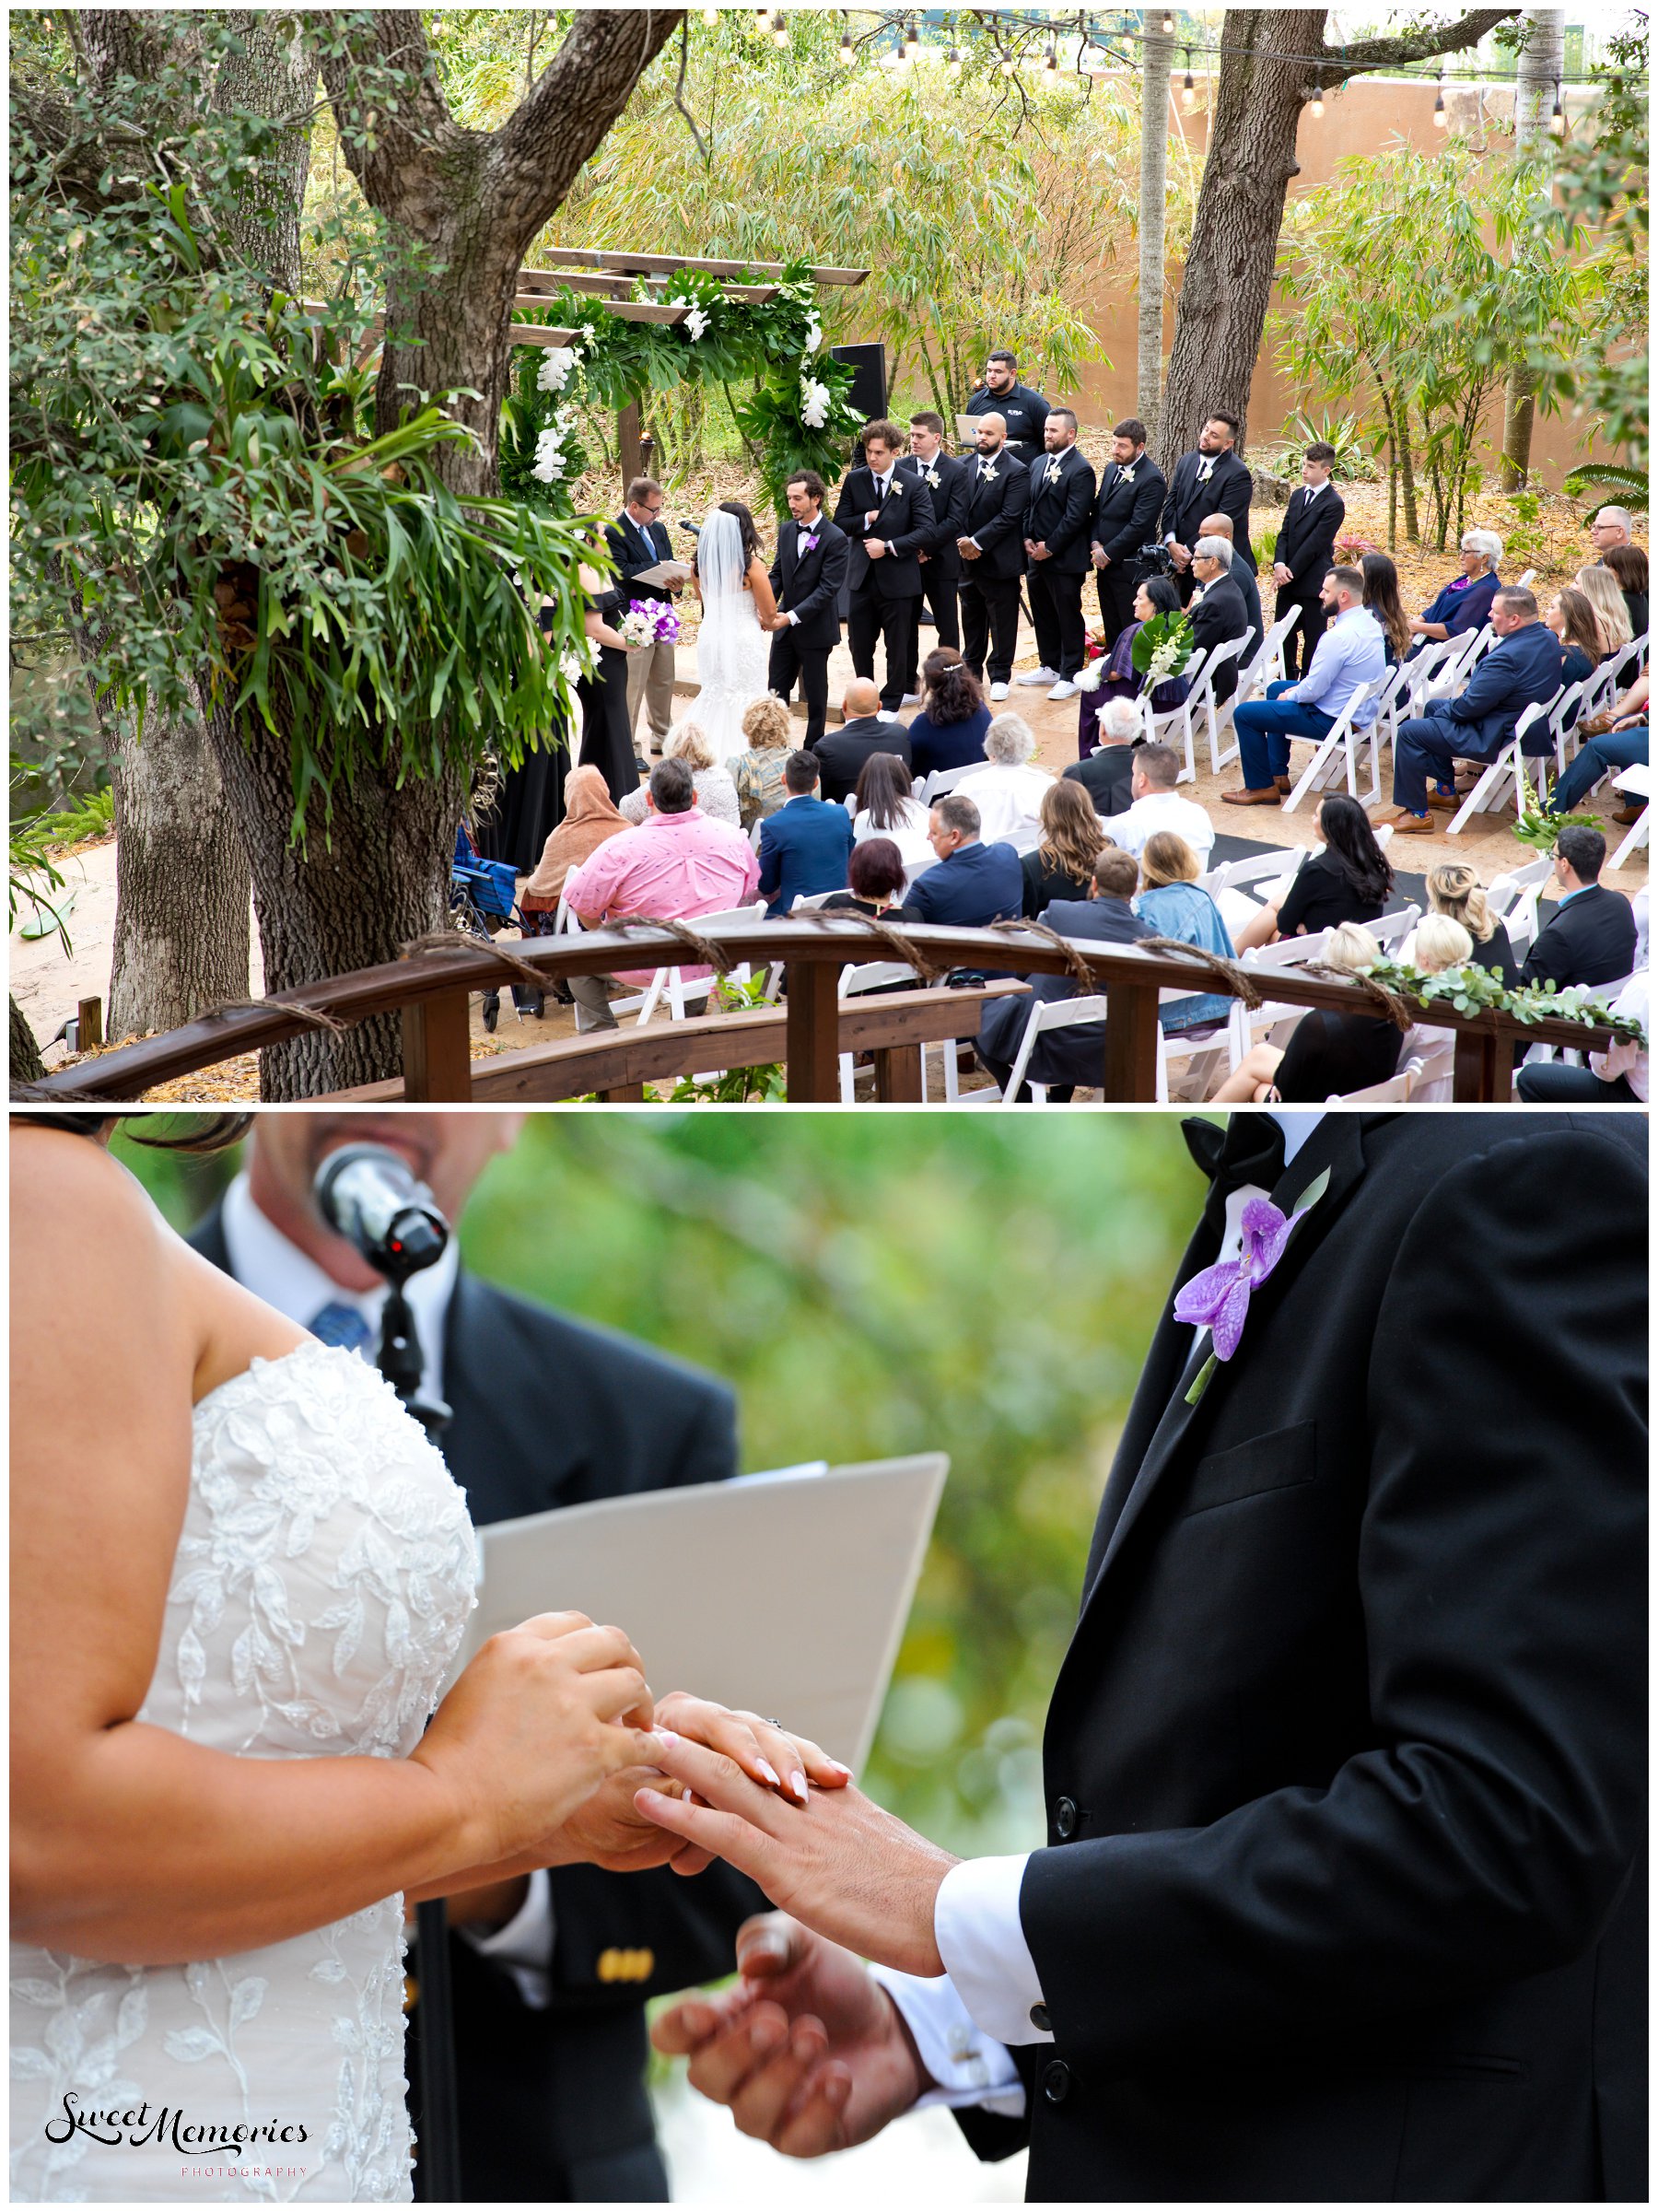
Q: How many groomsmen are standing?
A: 7